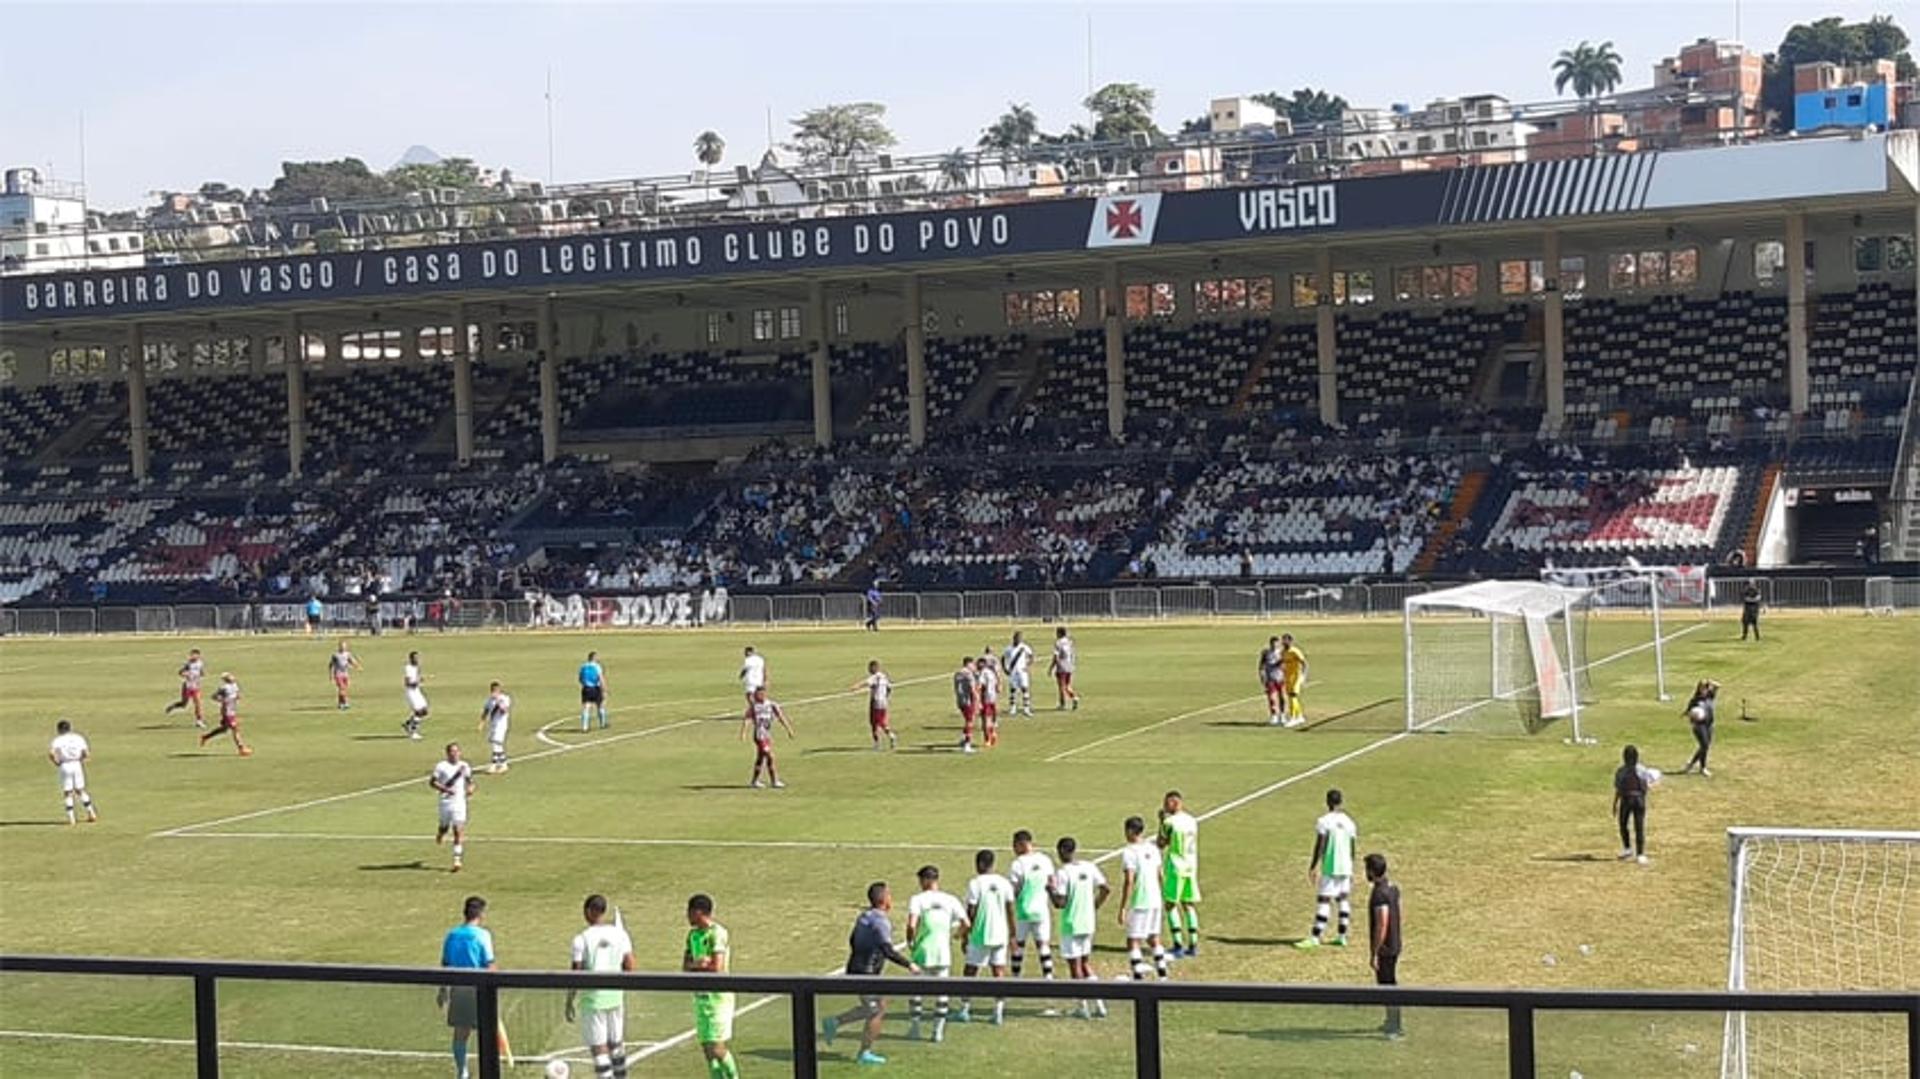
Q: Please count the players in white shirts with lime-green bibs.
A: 7